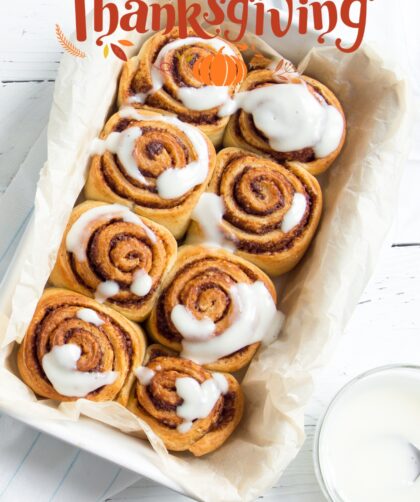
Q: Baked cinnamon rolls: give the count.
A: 8